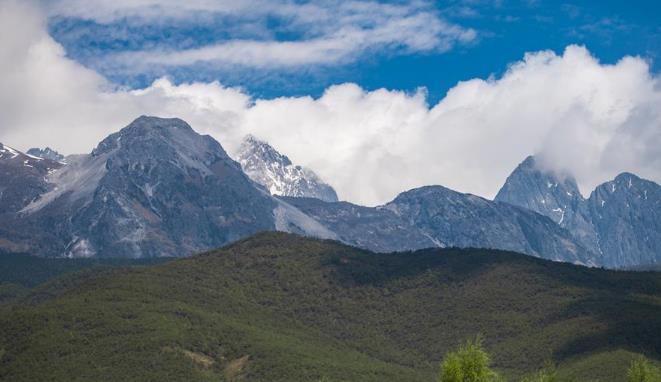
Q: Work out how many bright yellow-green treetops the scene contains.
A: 3